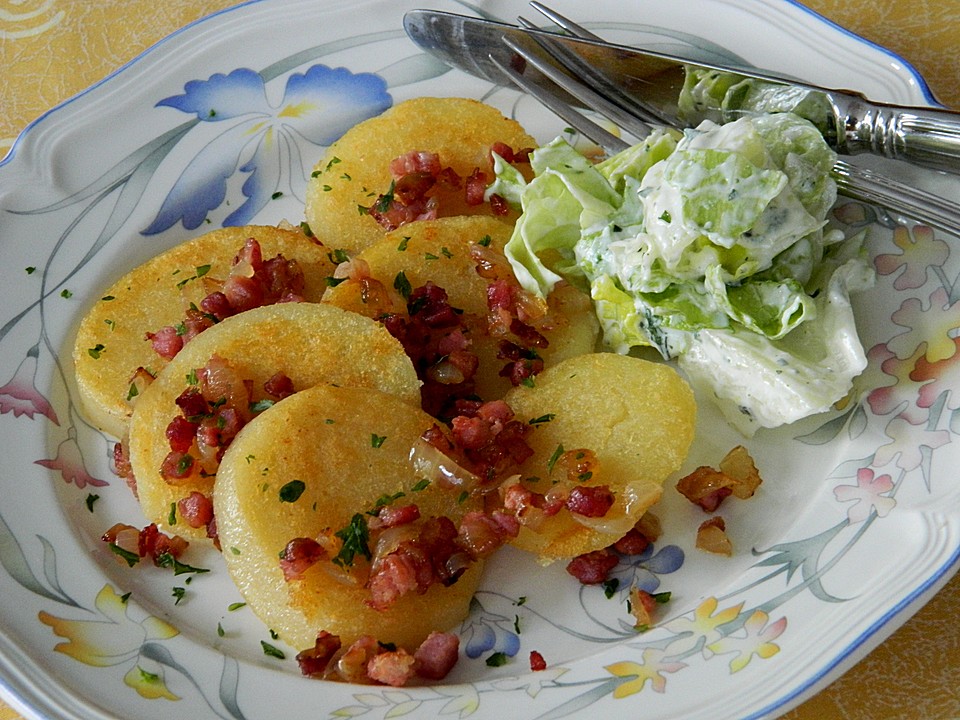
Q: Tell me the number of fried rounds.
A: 6